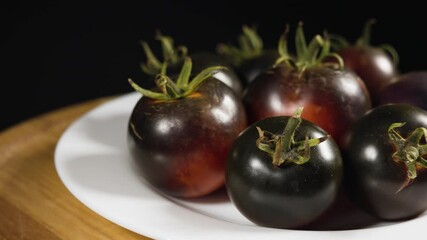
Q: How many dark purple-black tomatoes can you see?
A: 8